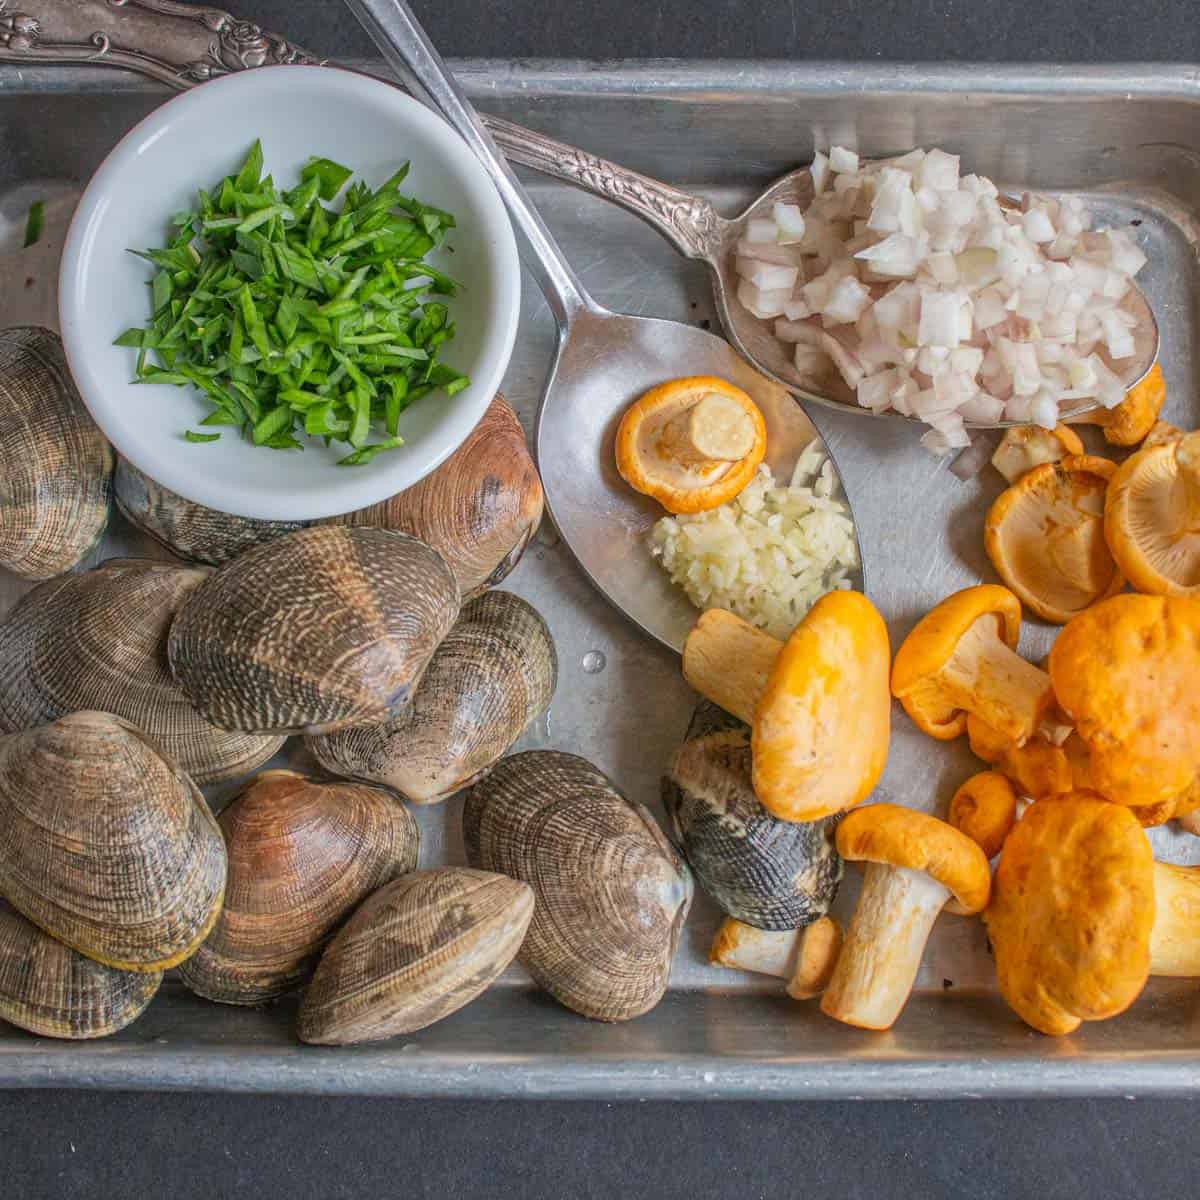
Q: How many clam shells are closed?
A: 12